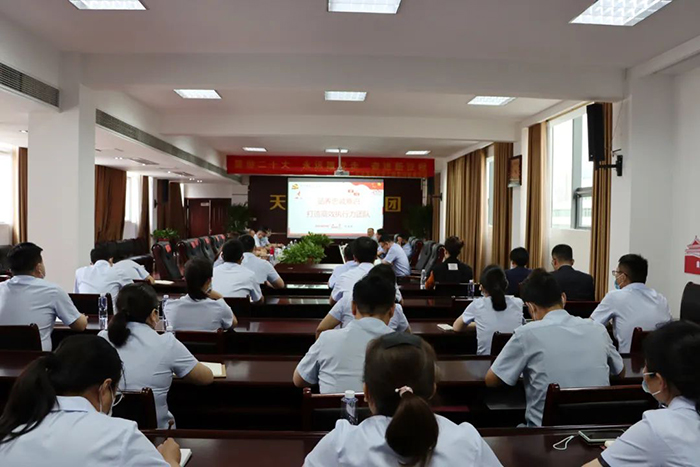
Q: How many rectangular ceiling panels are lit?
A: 9